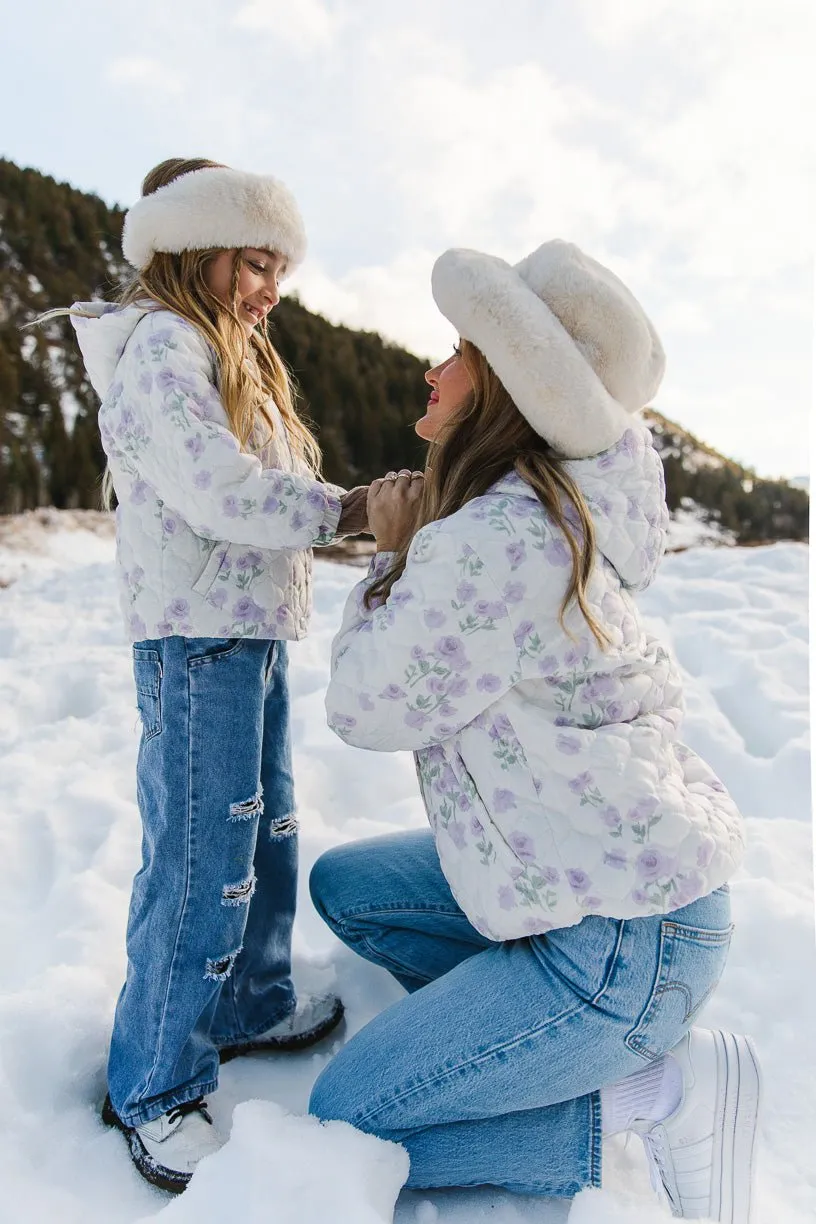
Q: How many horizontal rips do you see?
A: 4